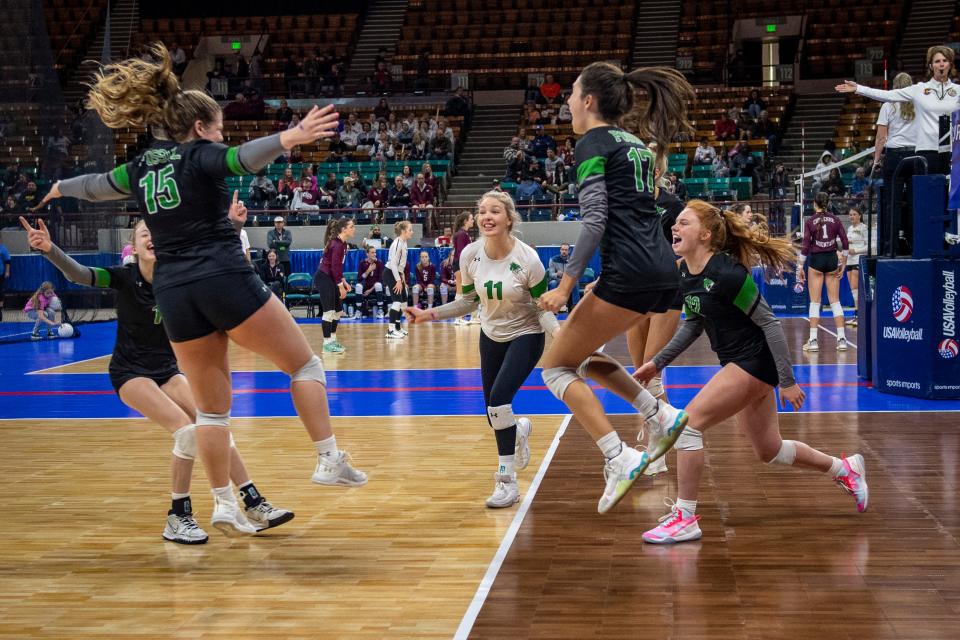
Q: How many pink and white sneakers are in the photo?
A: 2